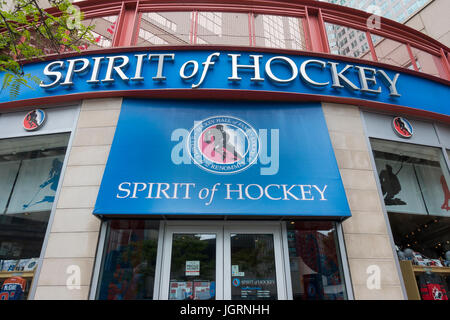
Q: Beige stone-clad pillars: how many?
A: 2